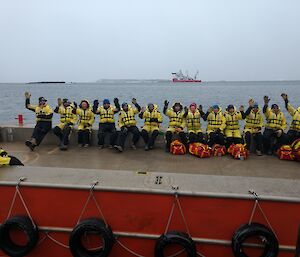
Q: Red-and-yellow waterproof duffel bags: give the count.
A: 6